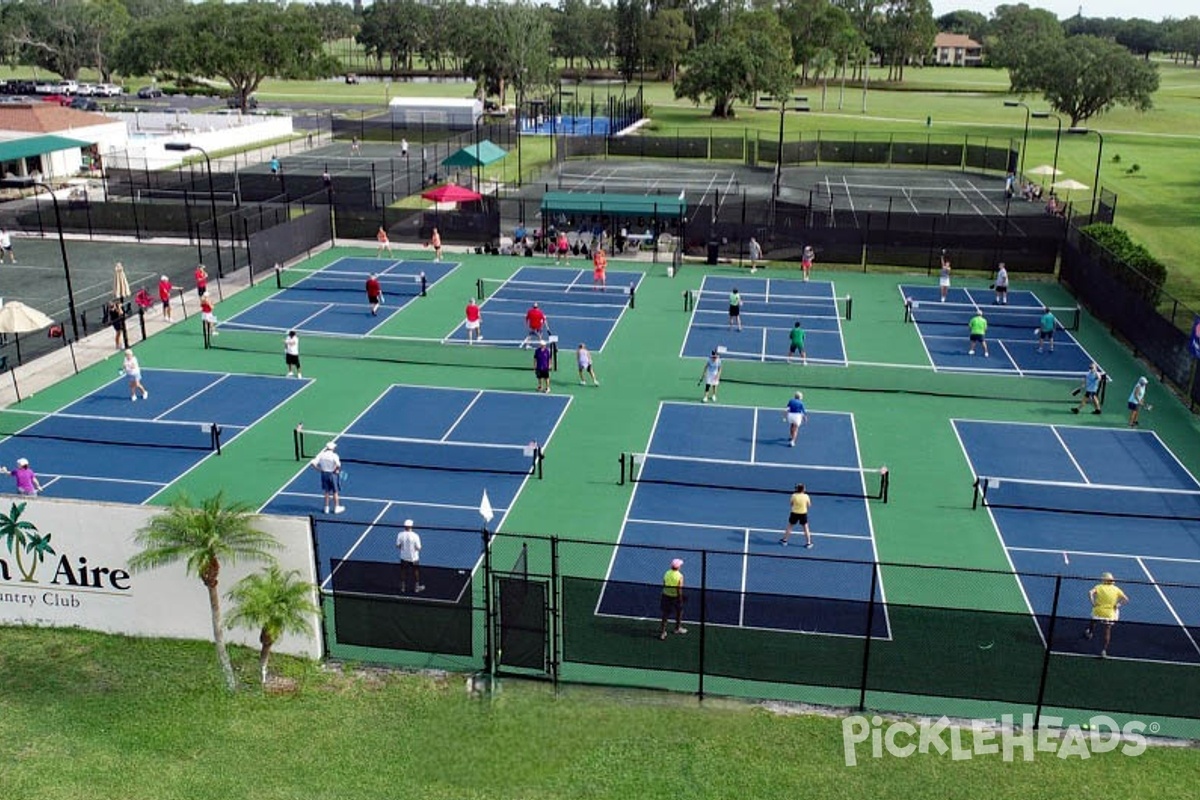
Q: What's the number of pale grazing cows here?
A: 0